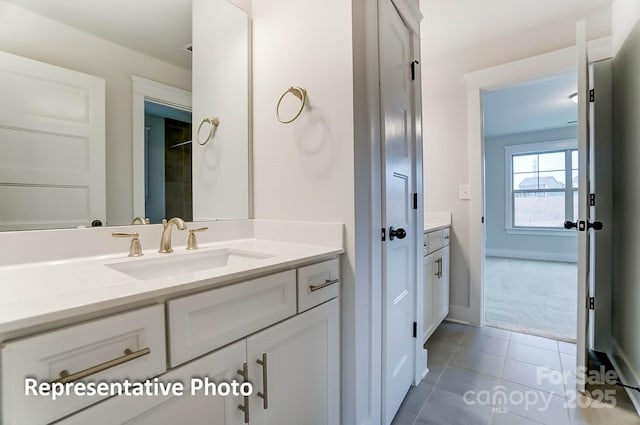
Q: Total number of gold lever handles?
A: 2